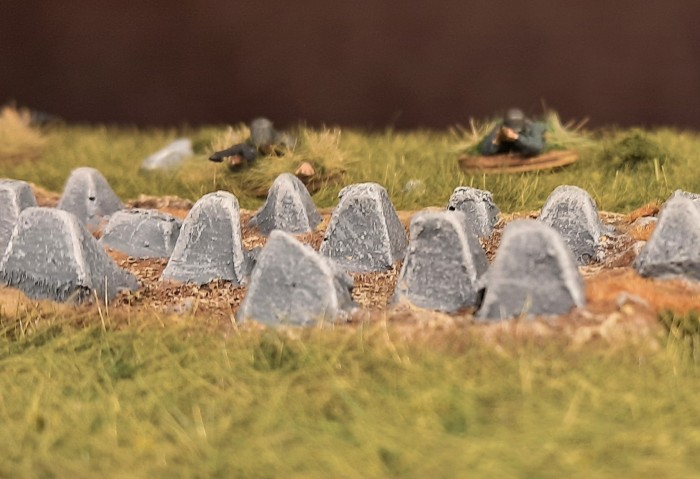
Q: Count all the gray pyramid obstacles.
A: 13